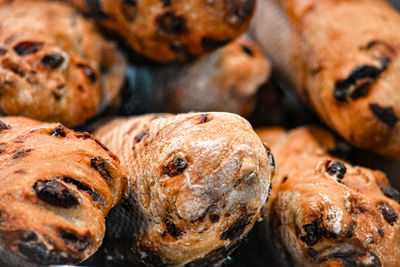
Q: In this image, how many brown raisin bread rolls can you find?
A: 7